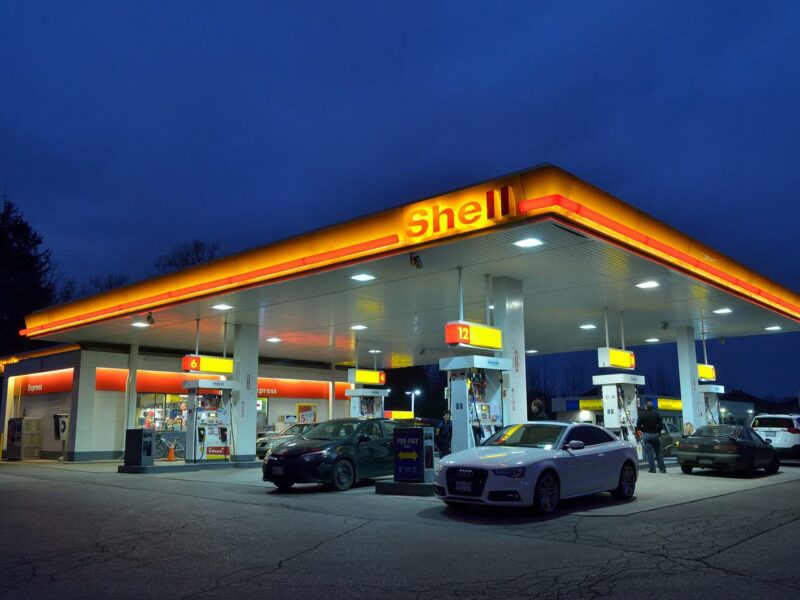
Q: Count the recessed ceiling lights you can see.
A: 14